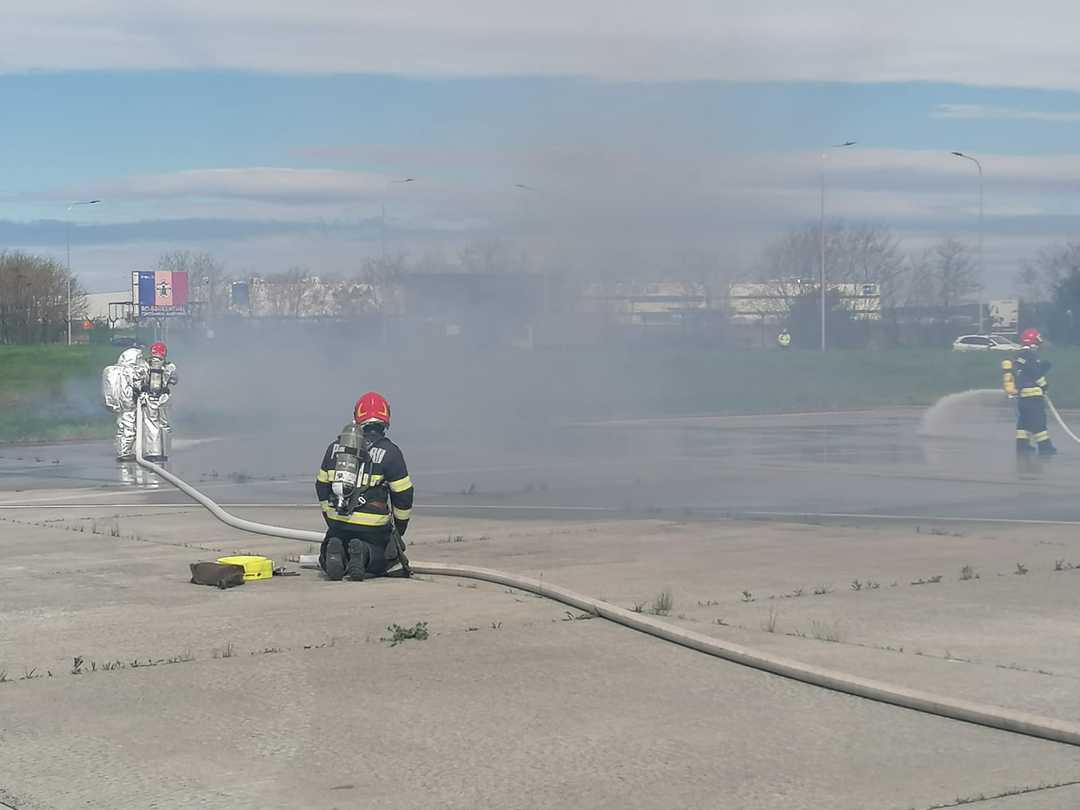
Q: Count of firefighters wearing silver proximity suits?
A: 2